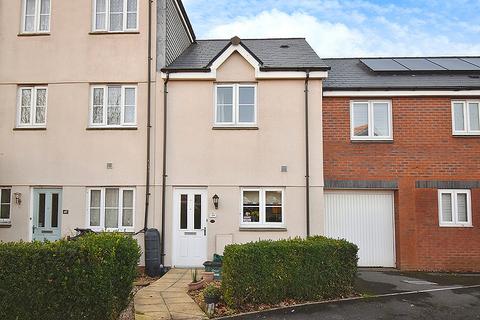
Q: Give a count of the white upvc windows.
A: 11